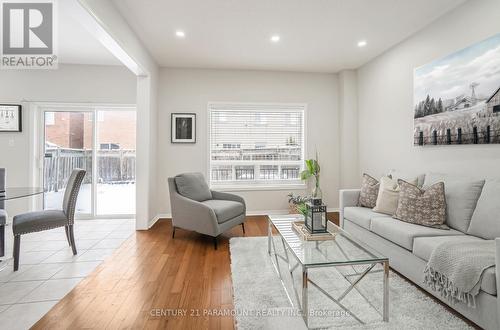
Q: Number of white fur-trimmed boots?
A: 0